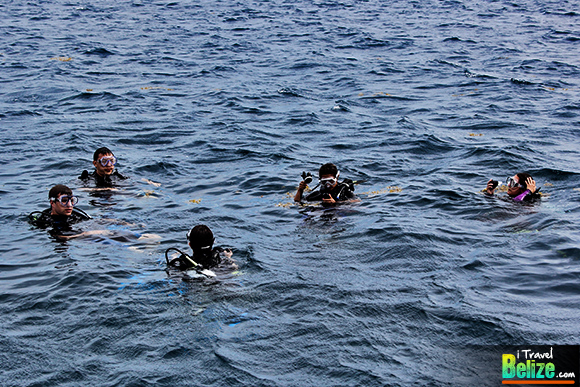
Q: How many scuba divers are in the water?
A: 5